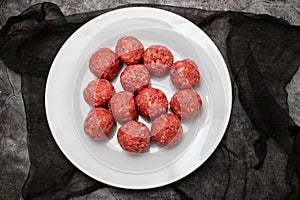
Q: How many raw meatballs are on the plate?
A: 12